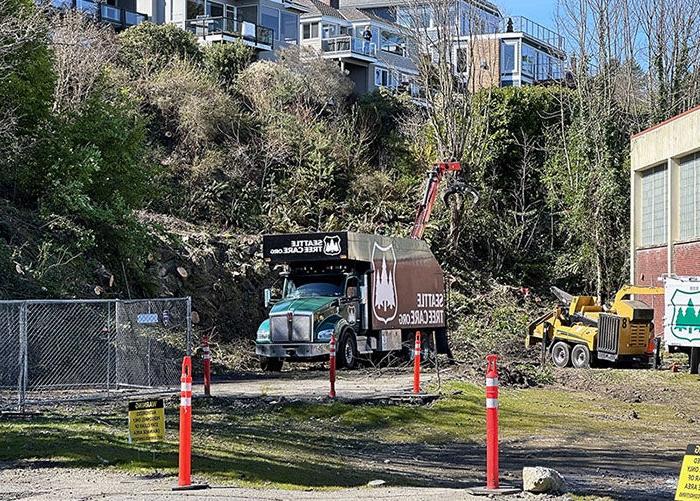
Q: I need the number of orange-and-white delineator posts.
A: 5